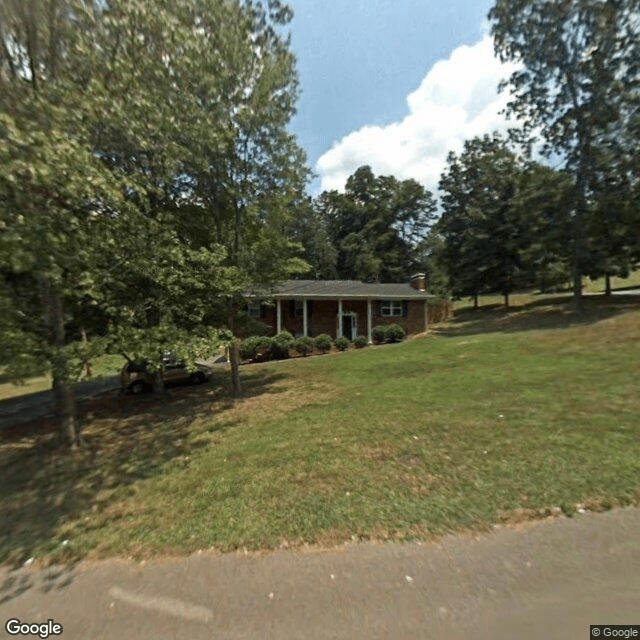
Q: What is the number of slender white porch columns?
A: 4